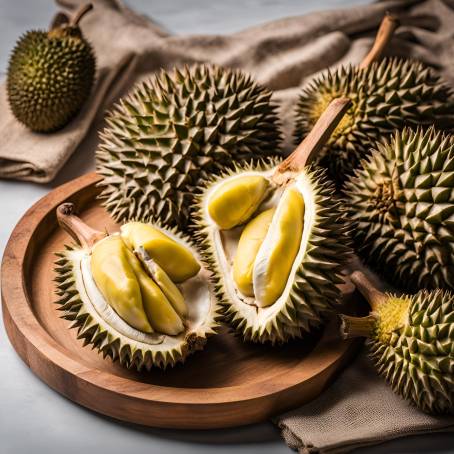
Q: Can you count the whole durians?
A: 5